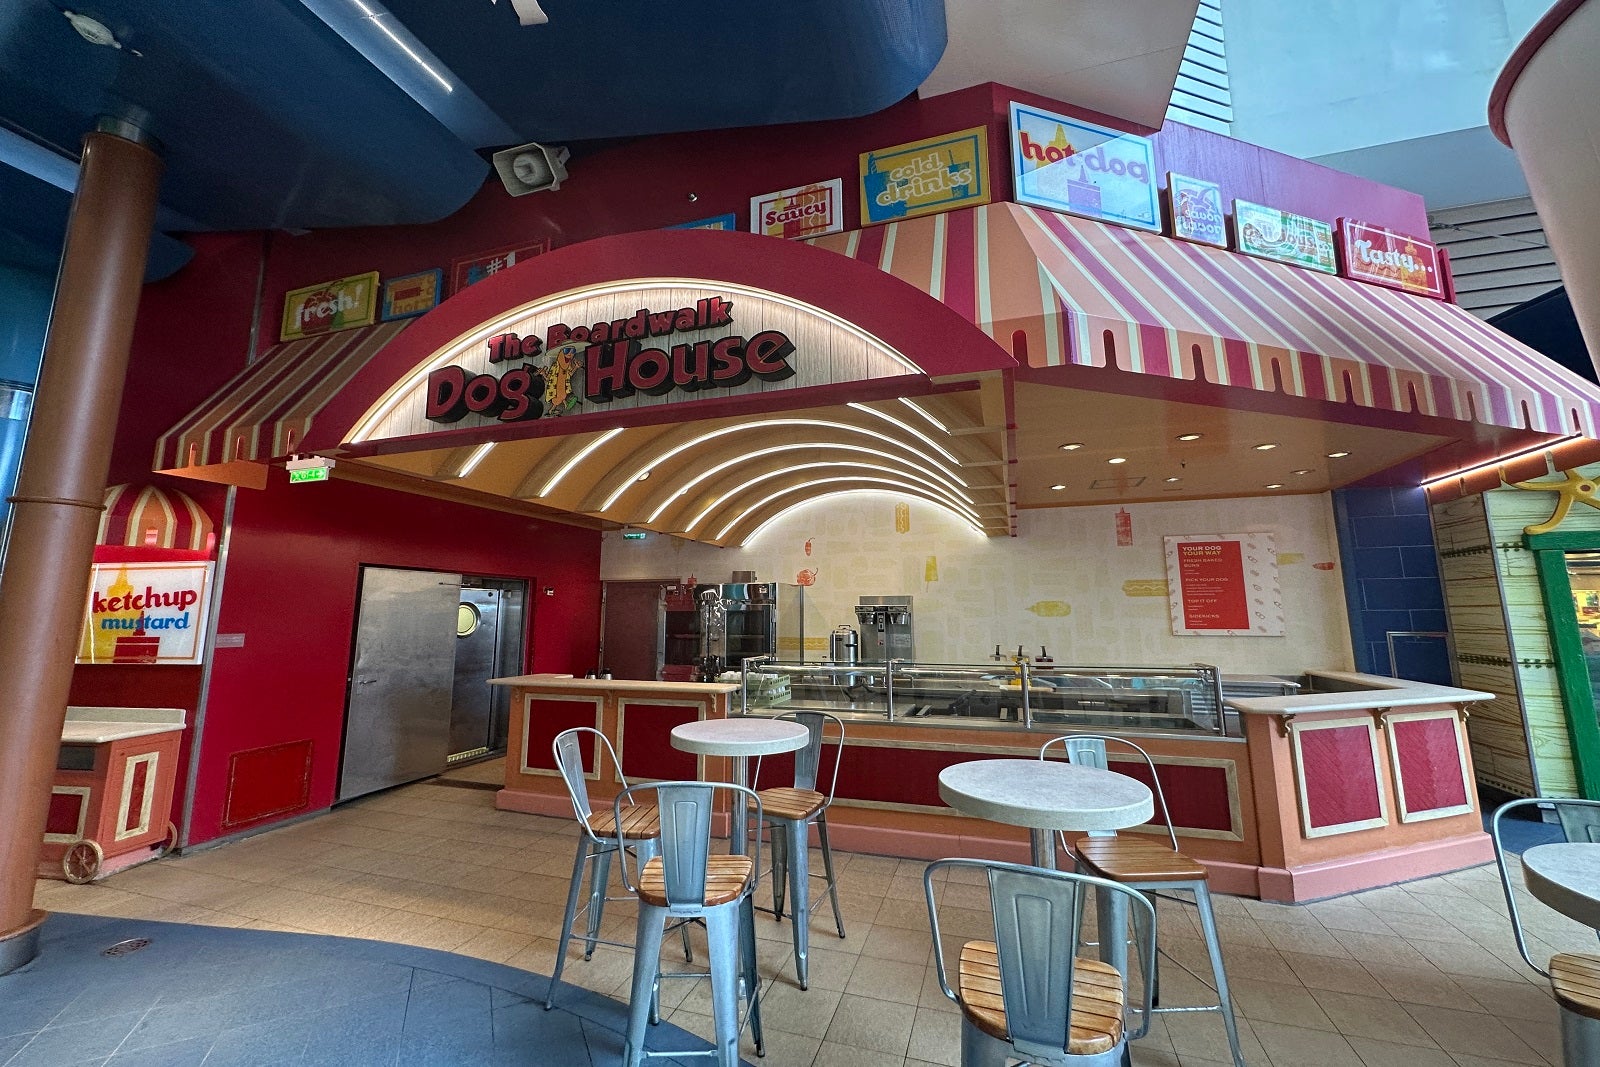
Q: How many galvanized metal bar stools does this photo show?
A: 6